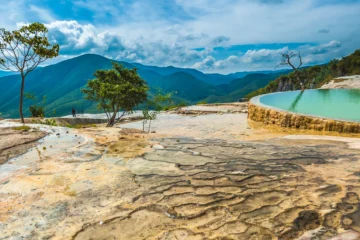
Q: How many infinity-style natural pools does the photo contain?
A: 1